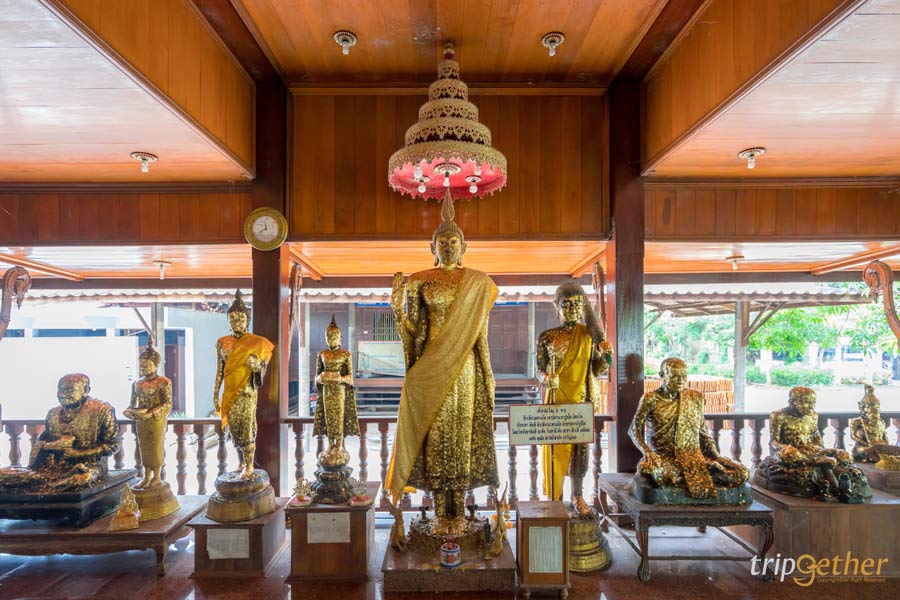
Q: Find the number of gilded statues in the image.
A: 9